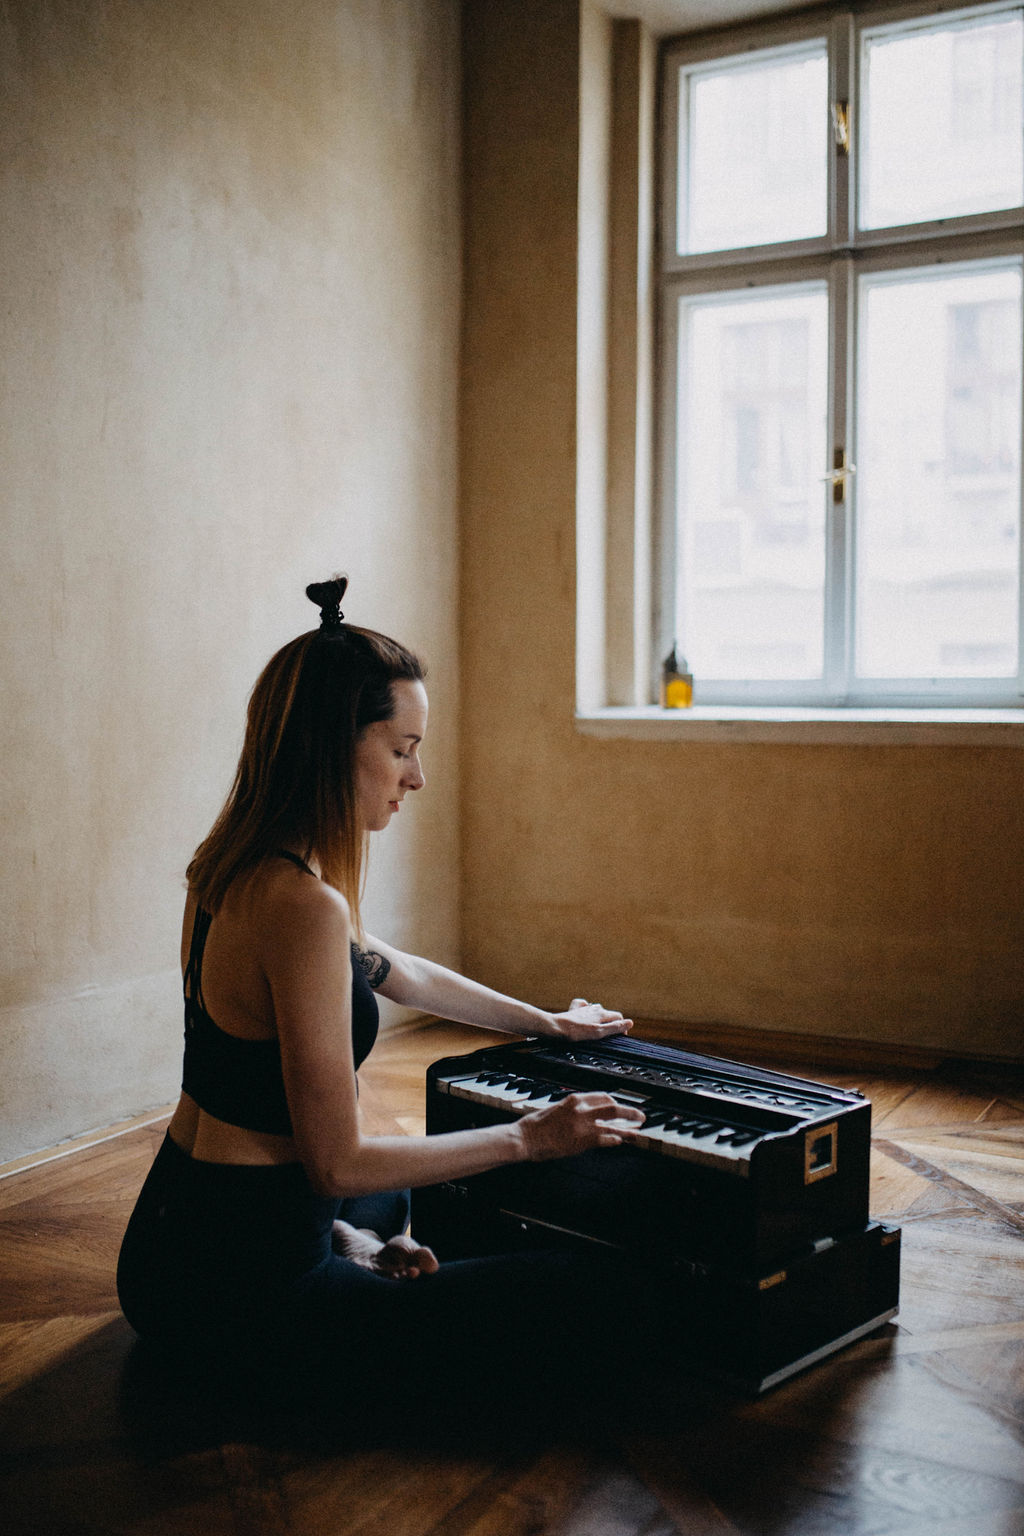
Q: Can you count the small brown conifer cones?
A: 0